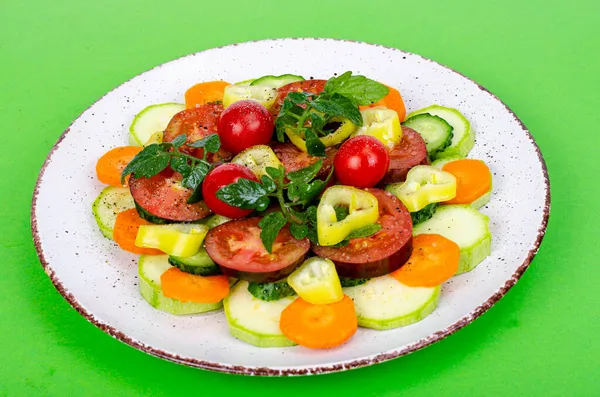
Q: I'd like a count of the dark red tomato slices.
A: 7